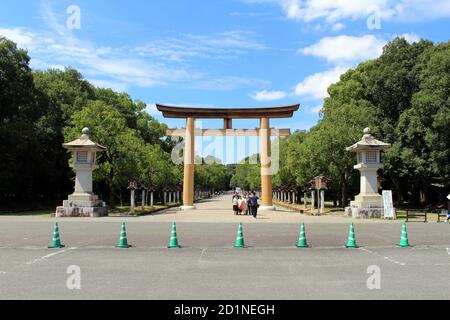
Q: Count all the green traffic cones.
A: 7